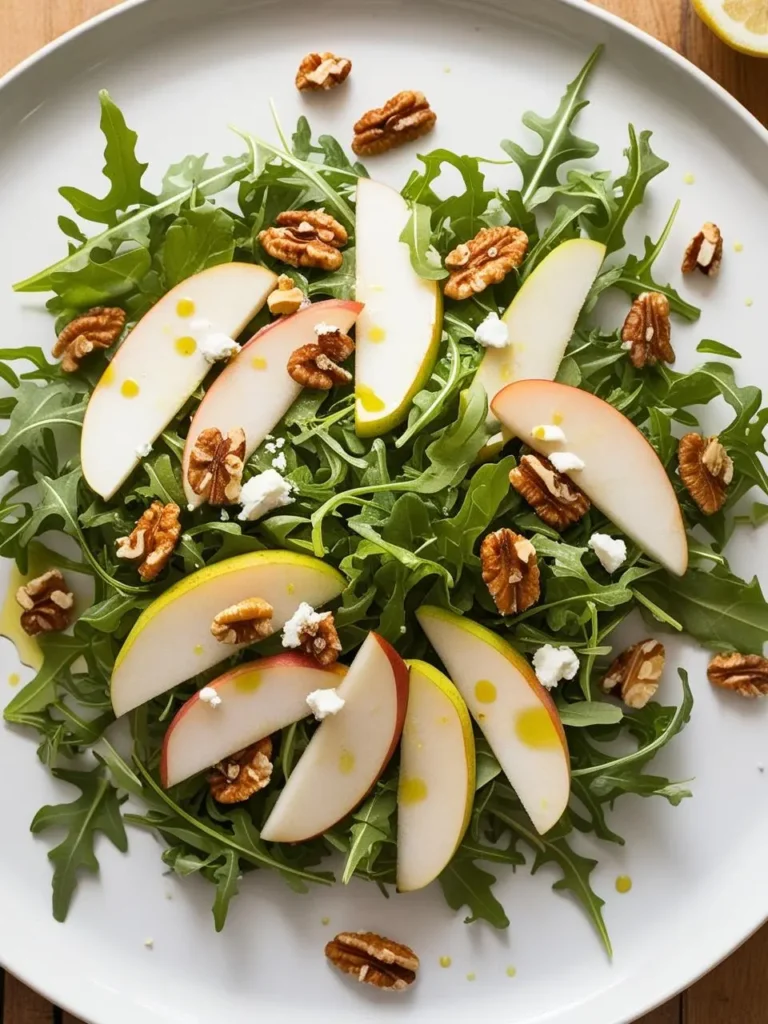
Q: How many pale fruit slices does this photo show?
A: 10